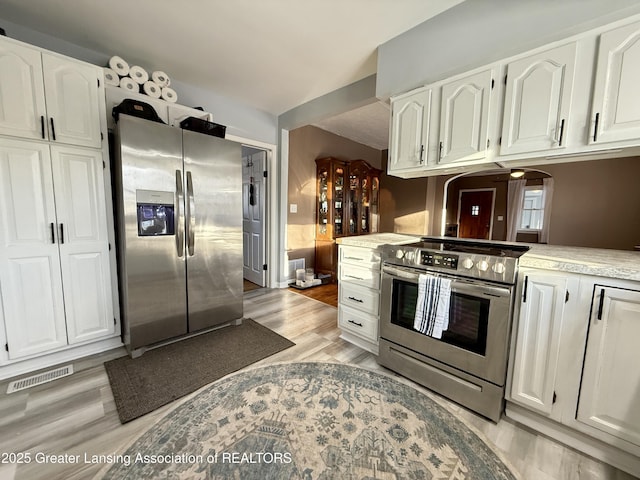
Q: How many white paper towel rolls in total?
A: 7